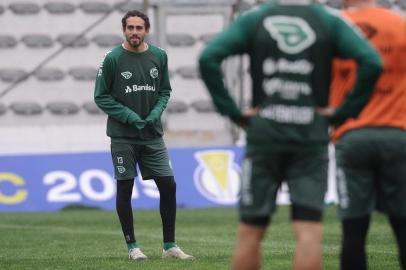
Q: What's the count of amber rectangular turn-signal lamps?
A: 0